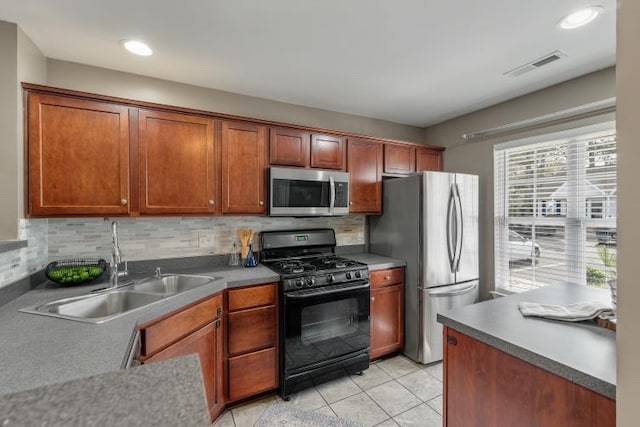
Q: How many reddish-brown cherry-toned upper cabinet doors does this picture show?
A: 8